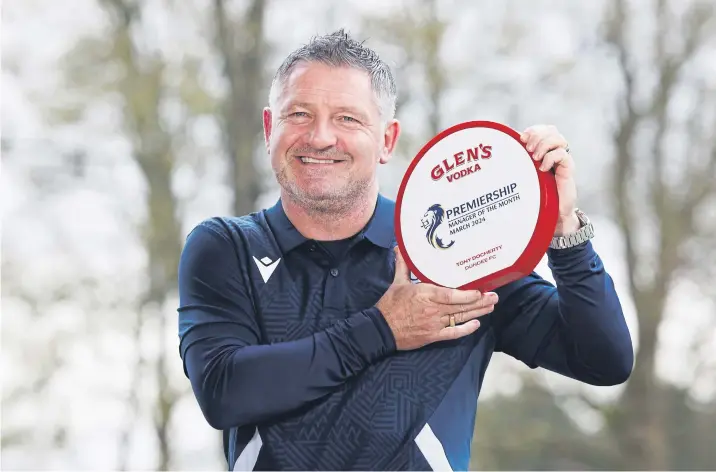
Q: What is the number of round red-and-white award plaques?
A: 1